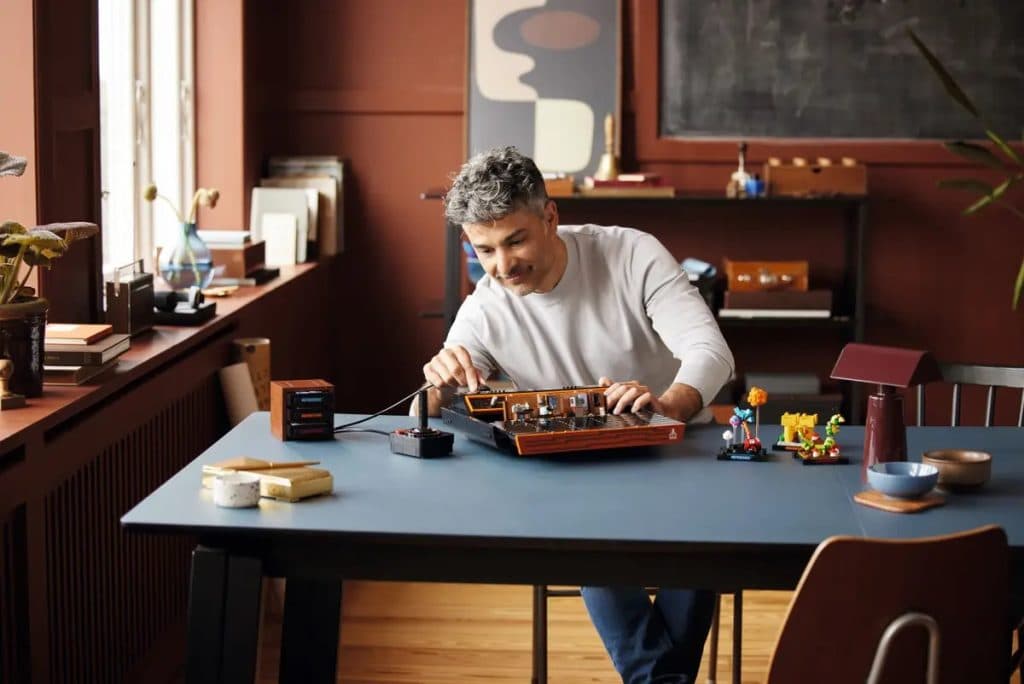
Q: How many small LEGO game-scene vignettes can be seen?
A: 3